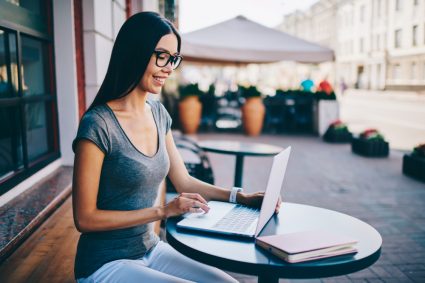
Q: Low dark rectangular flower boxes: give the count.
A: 3